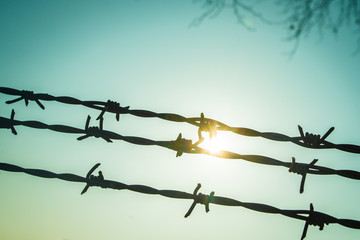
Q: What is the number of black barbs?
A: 11